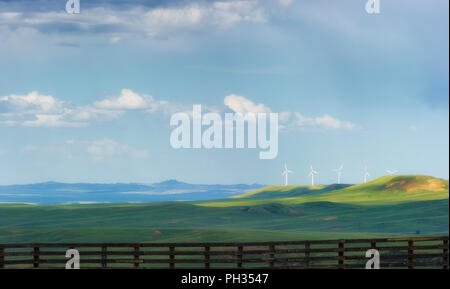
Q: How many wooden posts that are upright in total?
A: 14